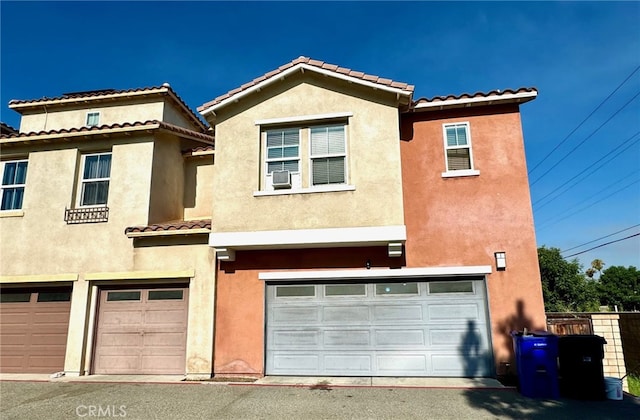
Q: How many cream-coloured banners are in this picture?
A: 0